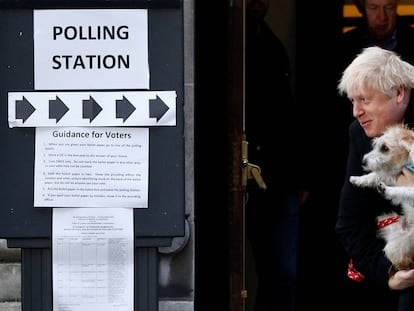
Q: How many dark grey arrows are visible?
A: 5